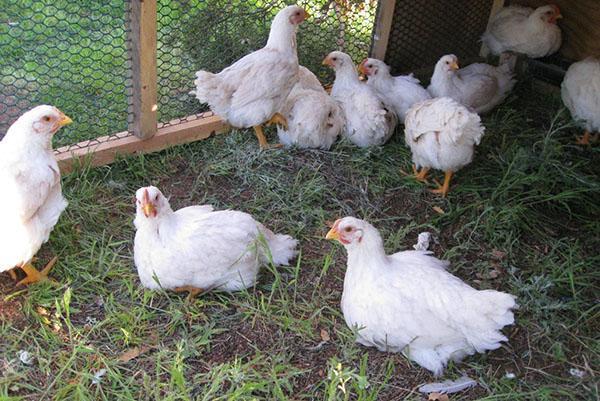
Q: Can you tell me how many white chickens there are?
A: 11